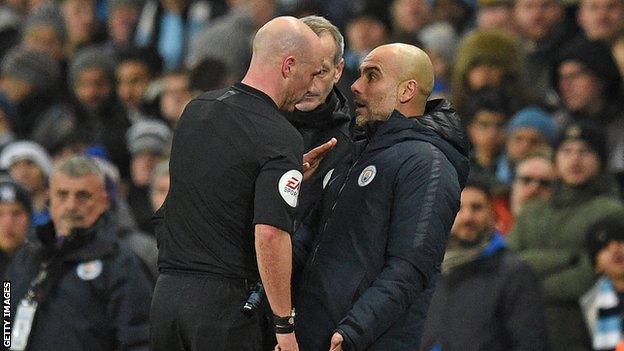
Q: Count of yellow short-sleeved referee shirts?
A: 0